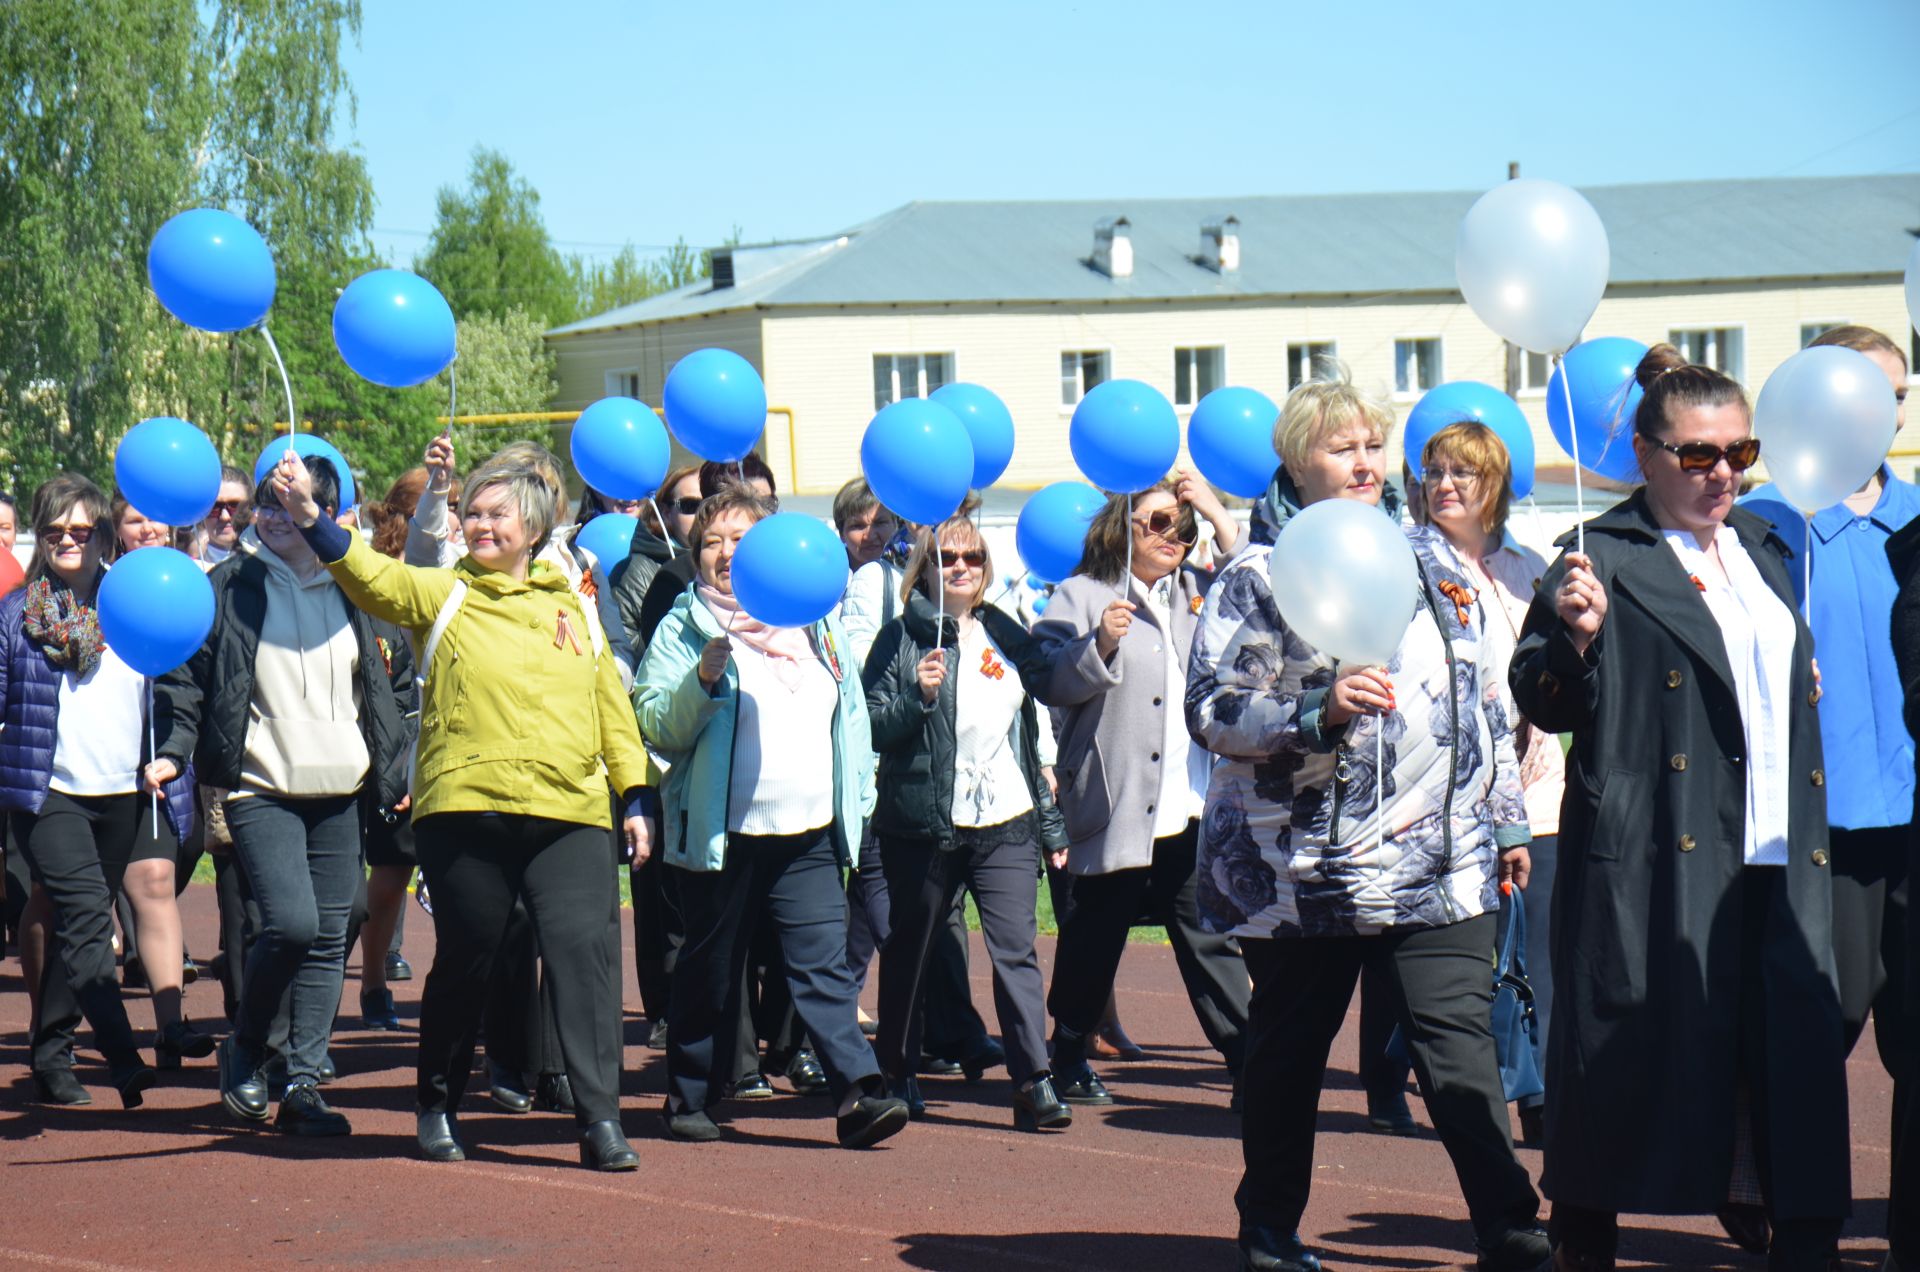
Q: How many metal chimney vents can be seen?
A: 2